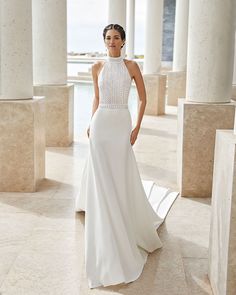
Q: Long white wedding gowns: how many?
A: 1